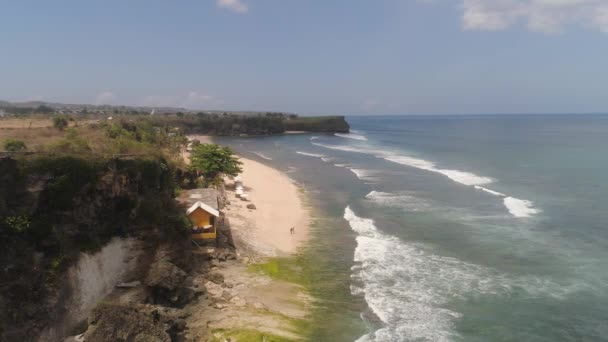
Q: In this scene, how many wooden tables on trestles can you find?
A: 0